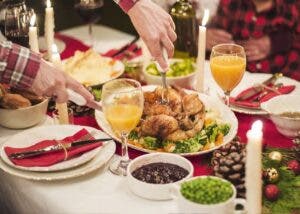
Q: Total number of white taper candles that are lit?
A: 5